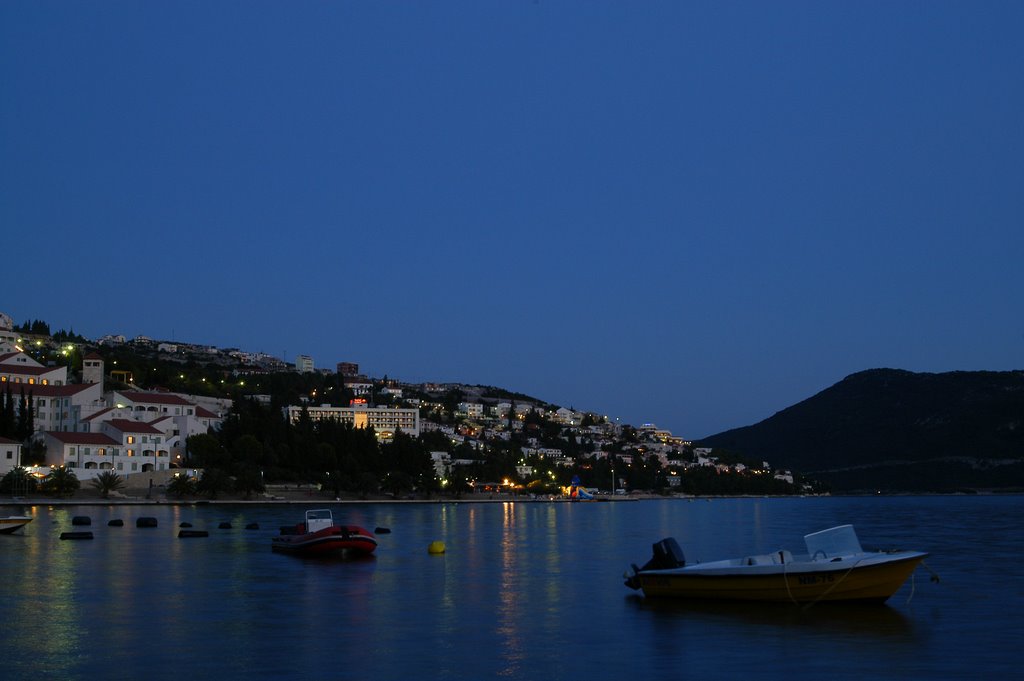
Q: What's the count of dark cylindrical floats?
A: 9